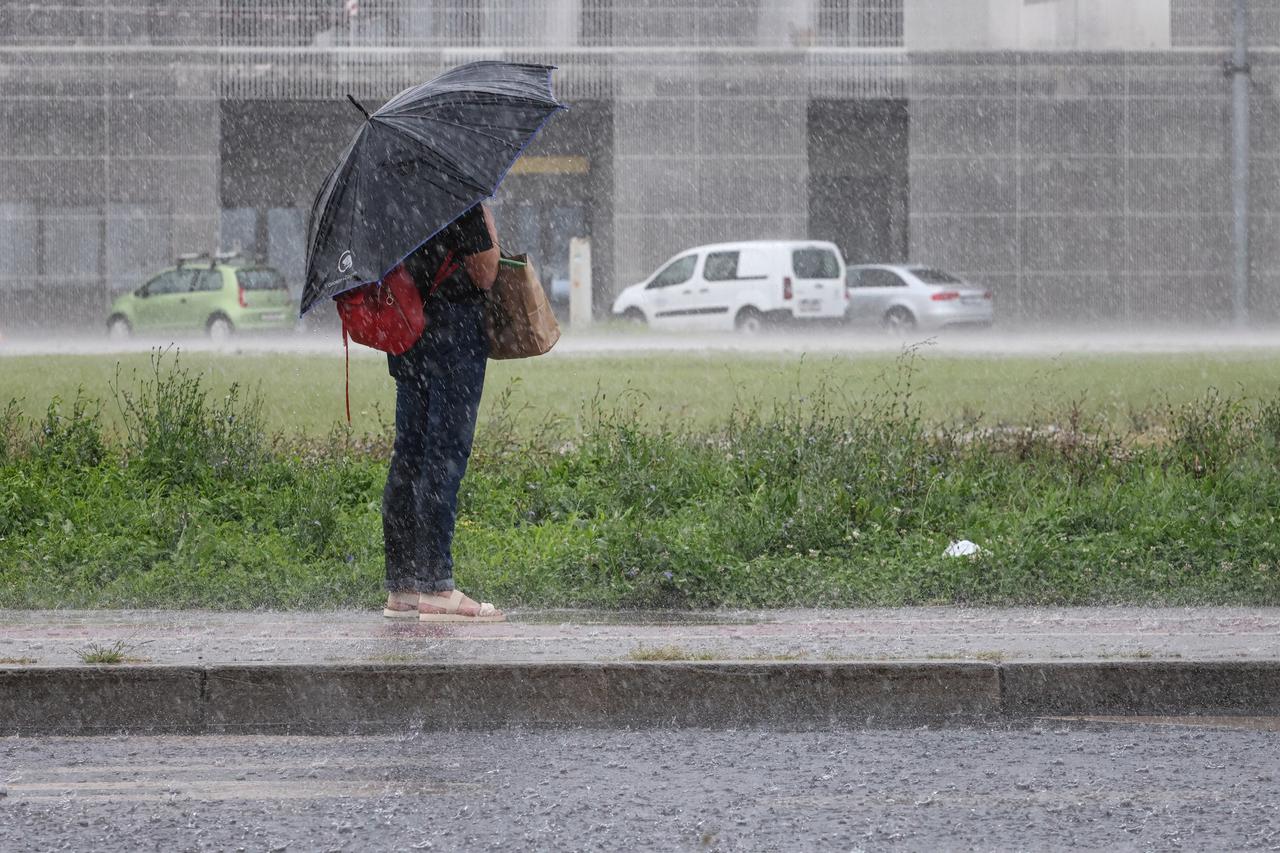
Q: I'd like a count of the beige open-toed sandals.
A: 2